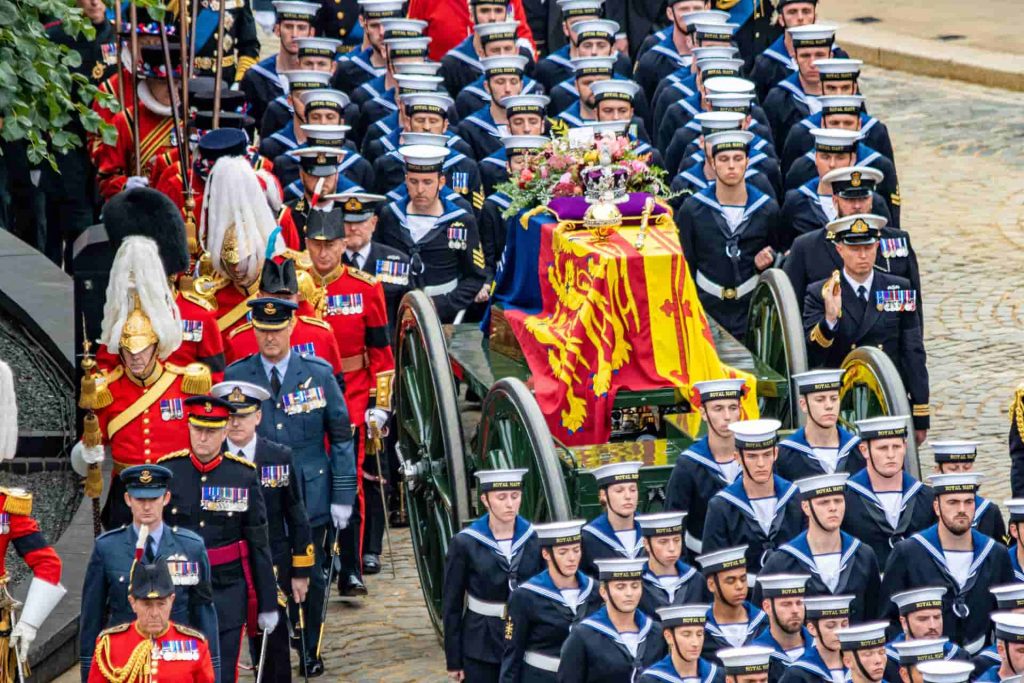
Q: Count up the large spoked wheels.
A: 4